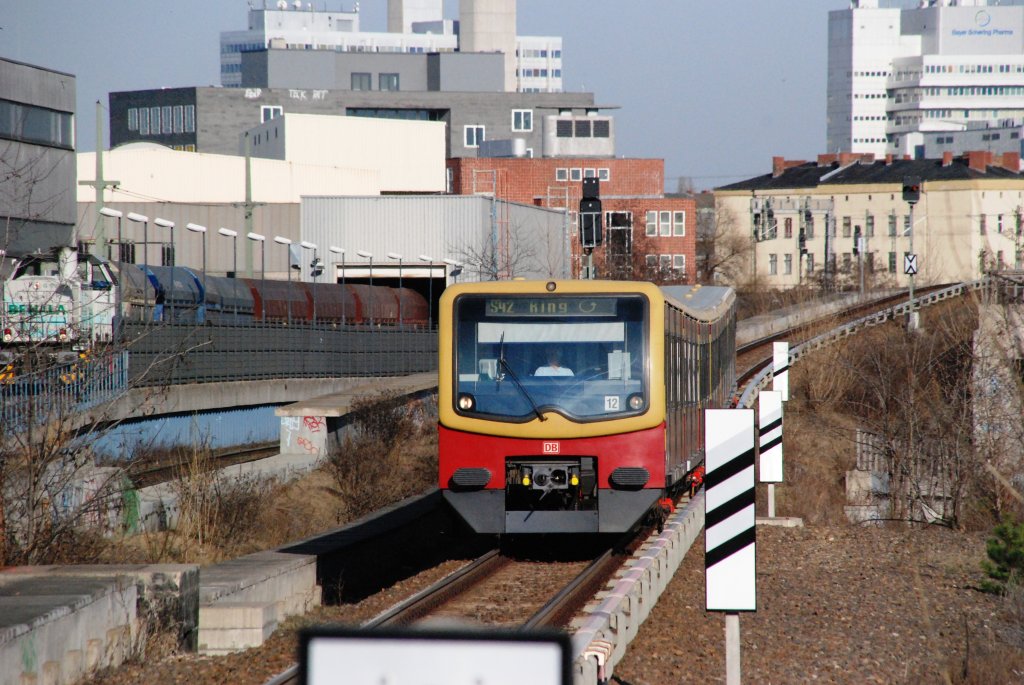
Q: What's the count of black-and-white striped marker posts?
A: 3